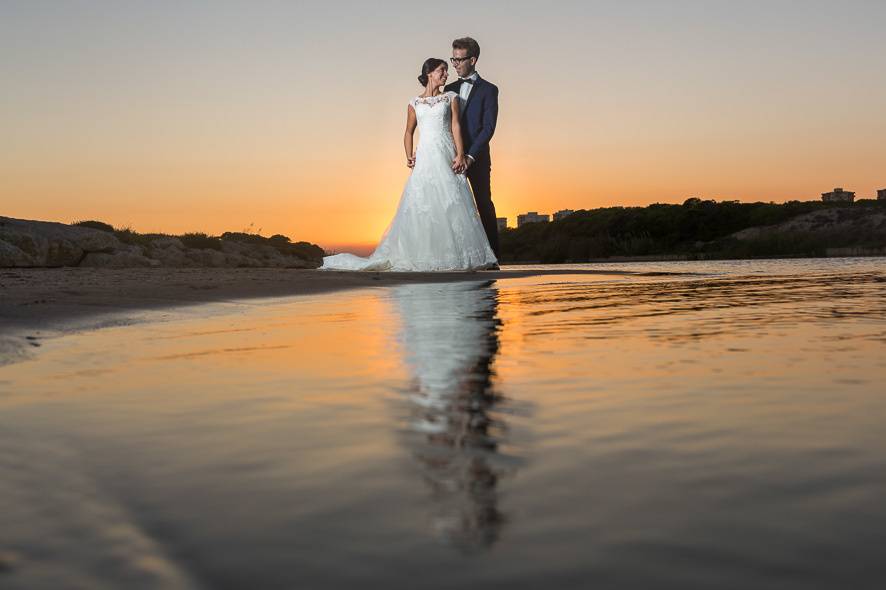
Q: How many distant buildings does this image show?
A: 5